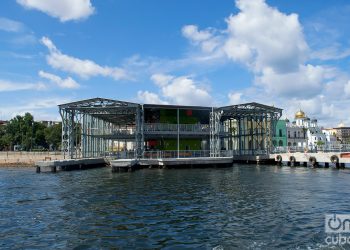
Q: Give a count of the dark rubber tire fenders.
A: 4